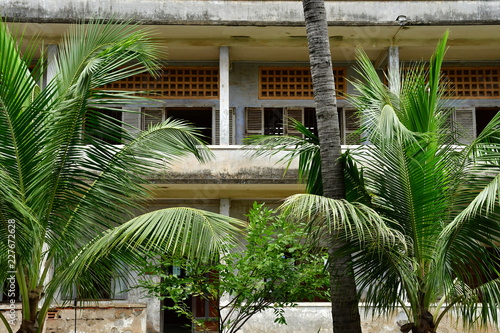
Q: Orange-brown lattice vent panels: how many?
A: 3